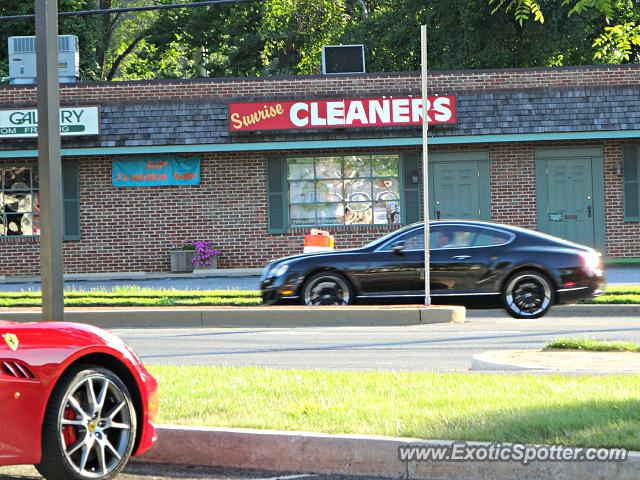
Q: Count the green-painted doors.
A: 2